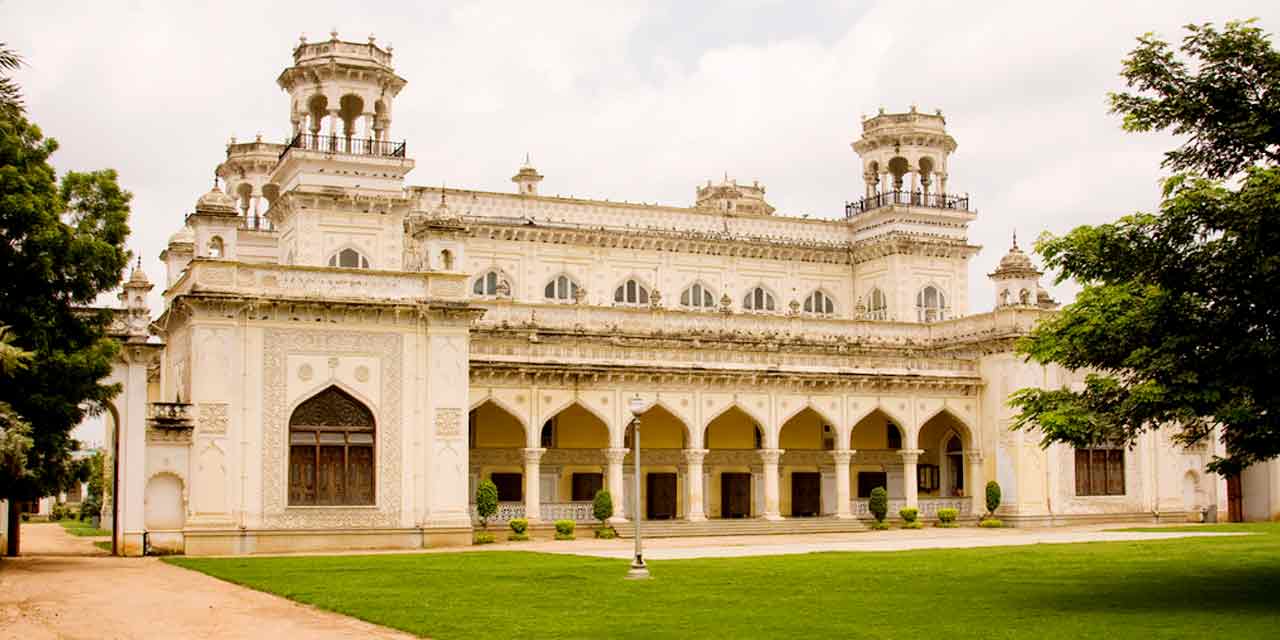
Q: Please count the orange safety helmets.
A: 0